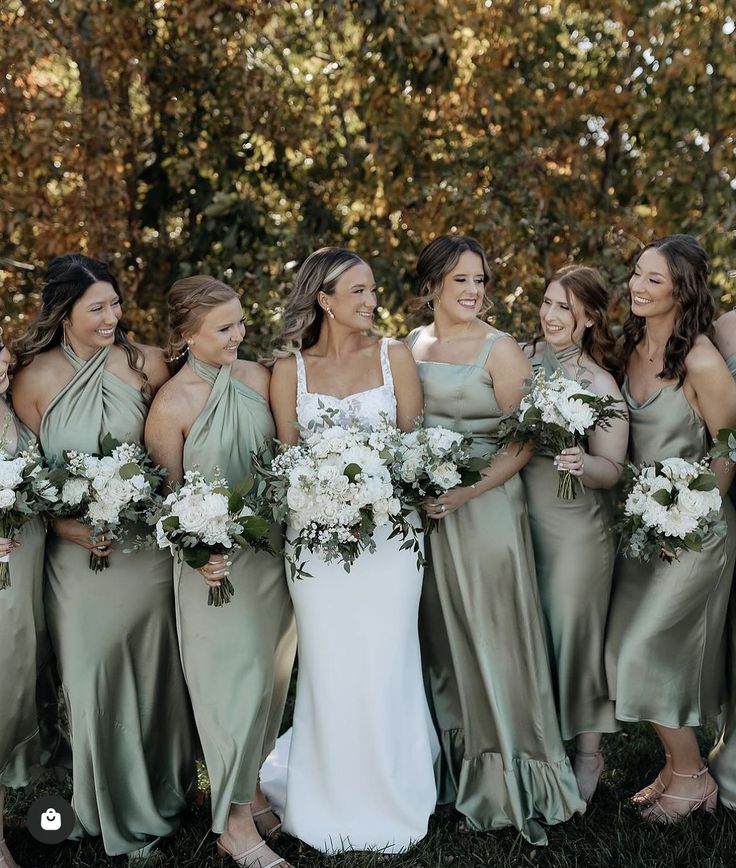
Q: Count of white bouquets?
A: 7